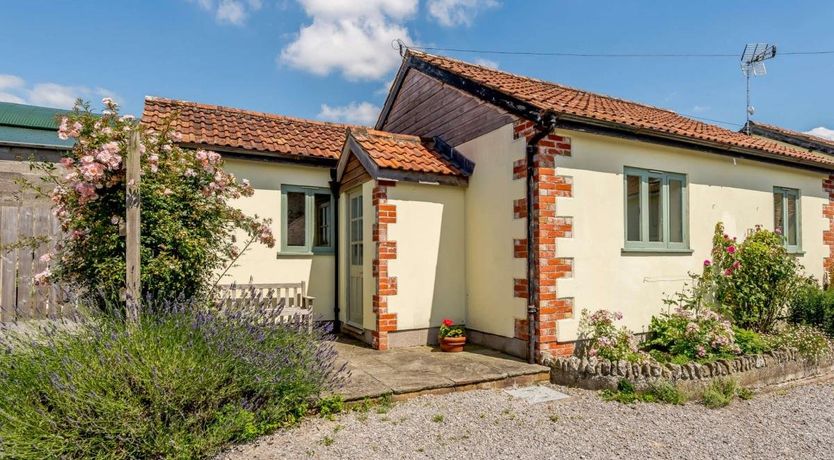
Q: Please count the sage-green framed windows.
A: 3